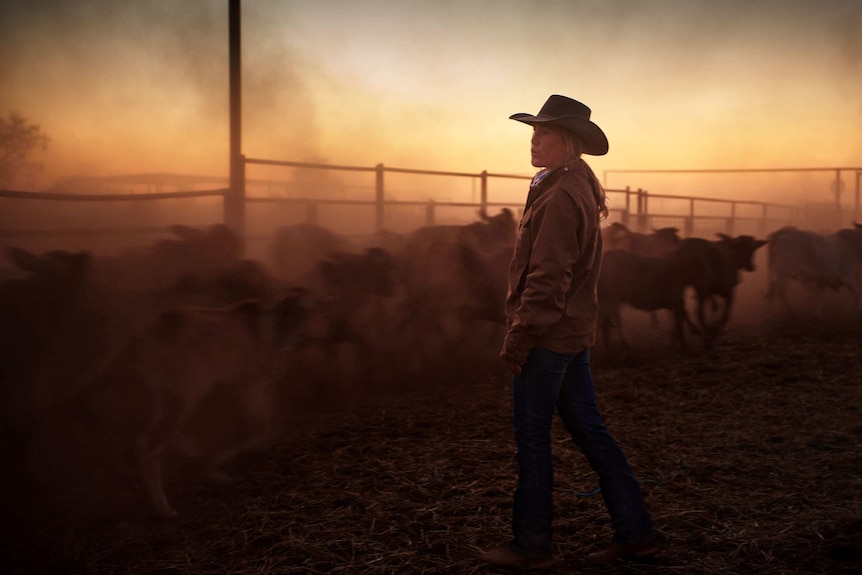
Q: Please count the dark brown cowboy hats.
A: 1